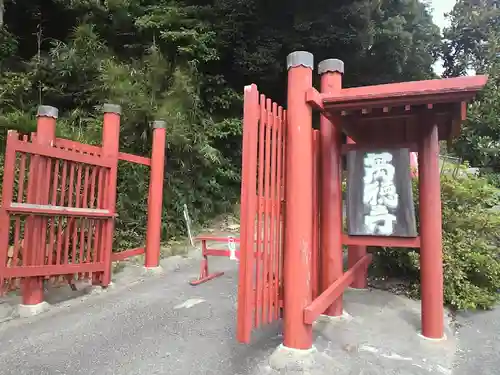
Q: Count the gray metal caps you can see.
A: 5